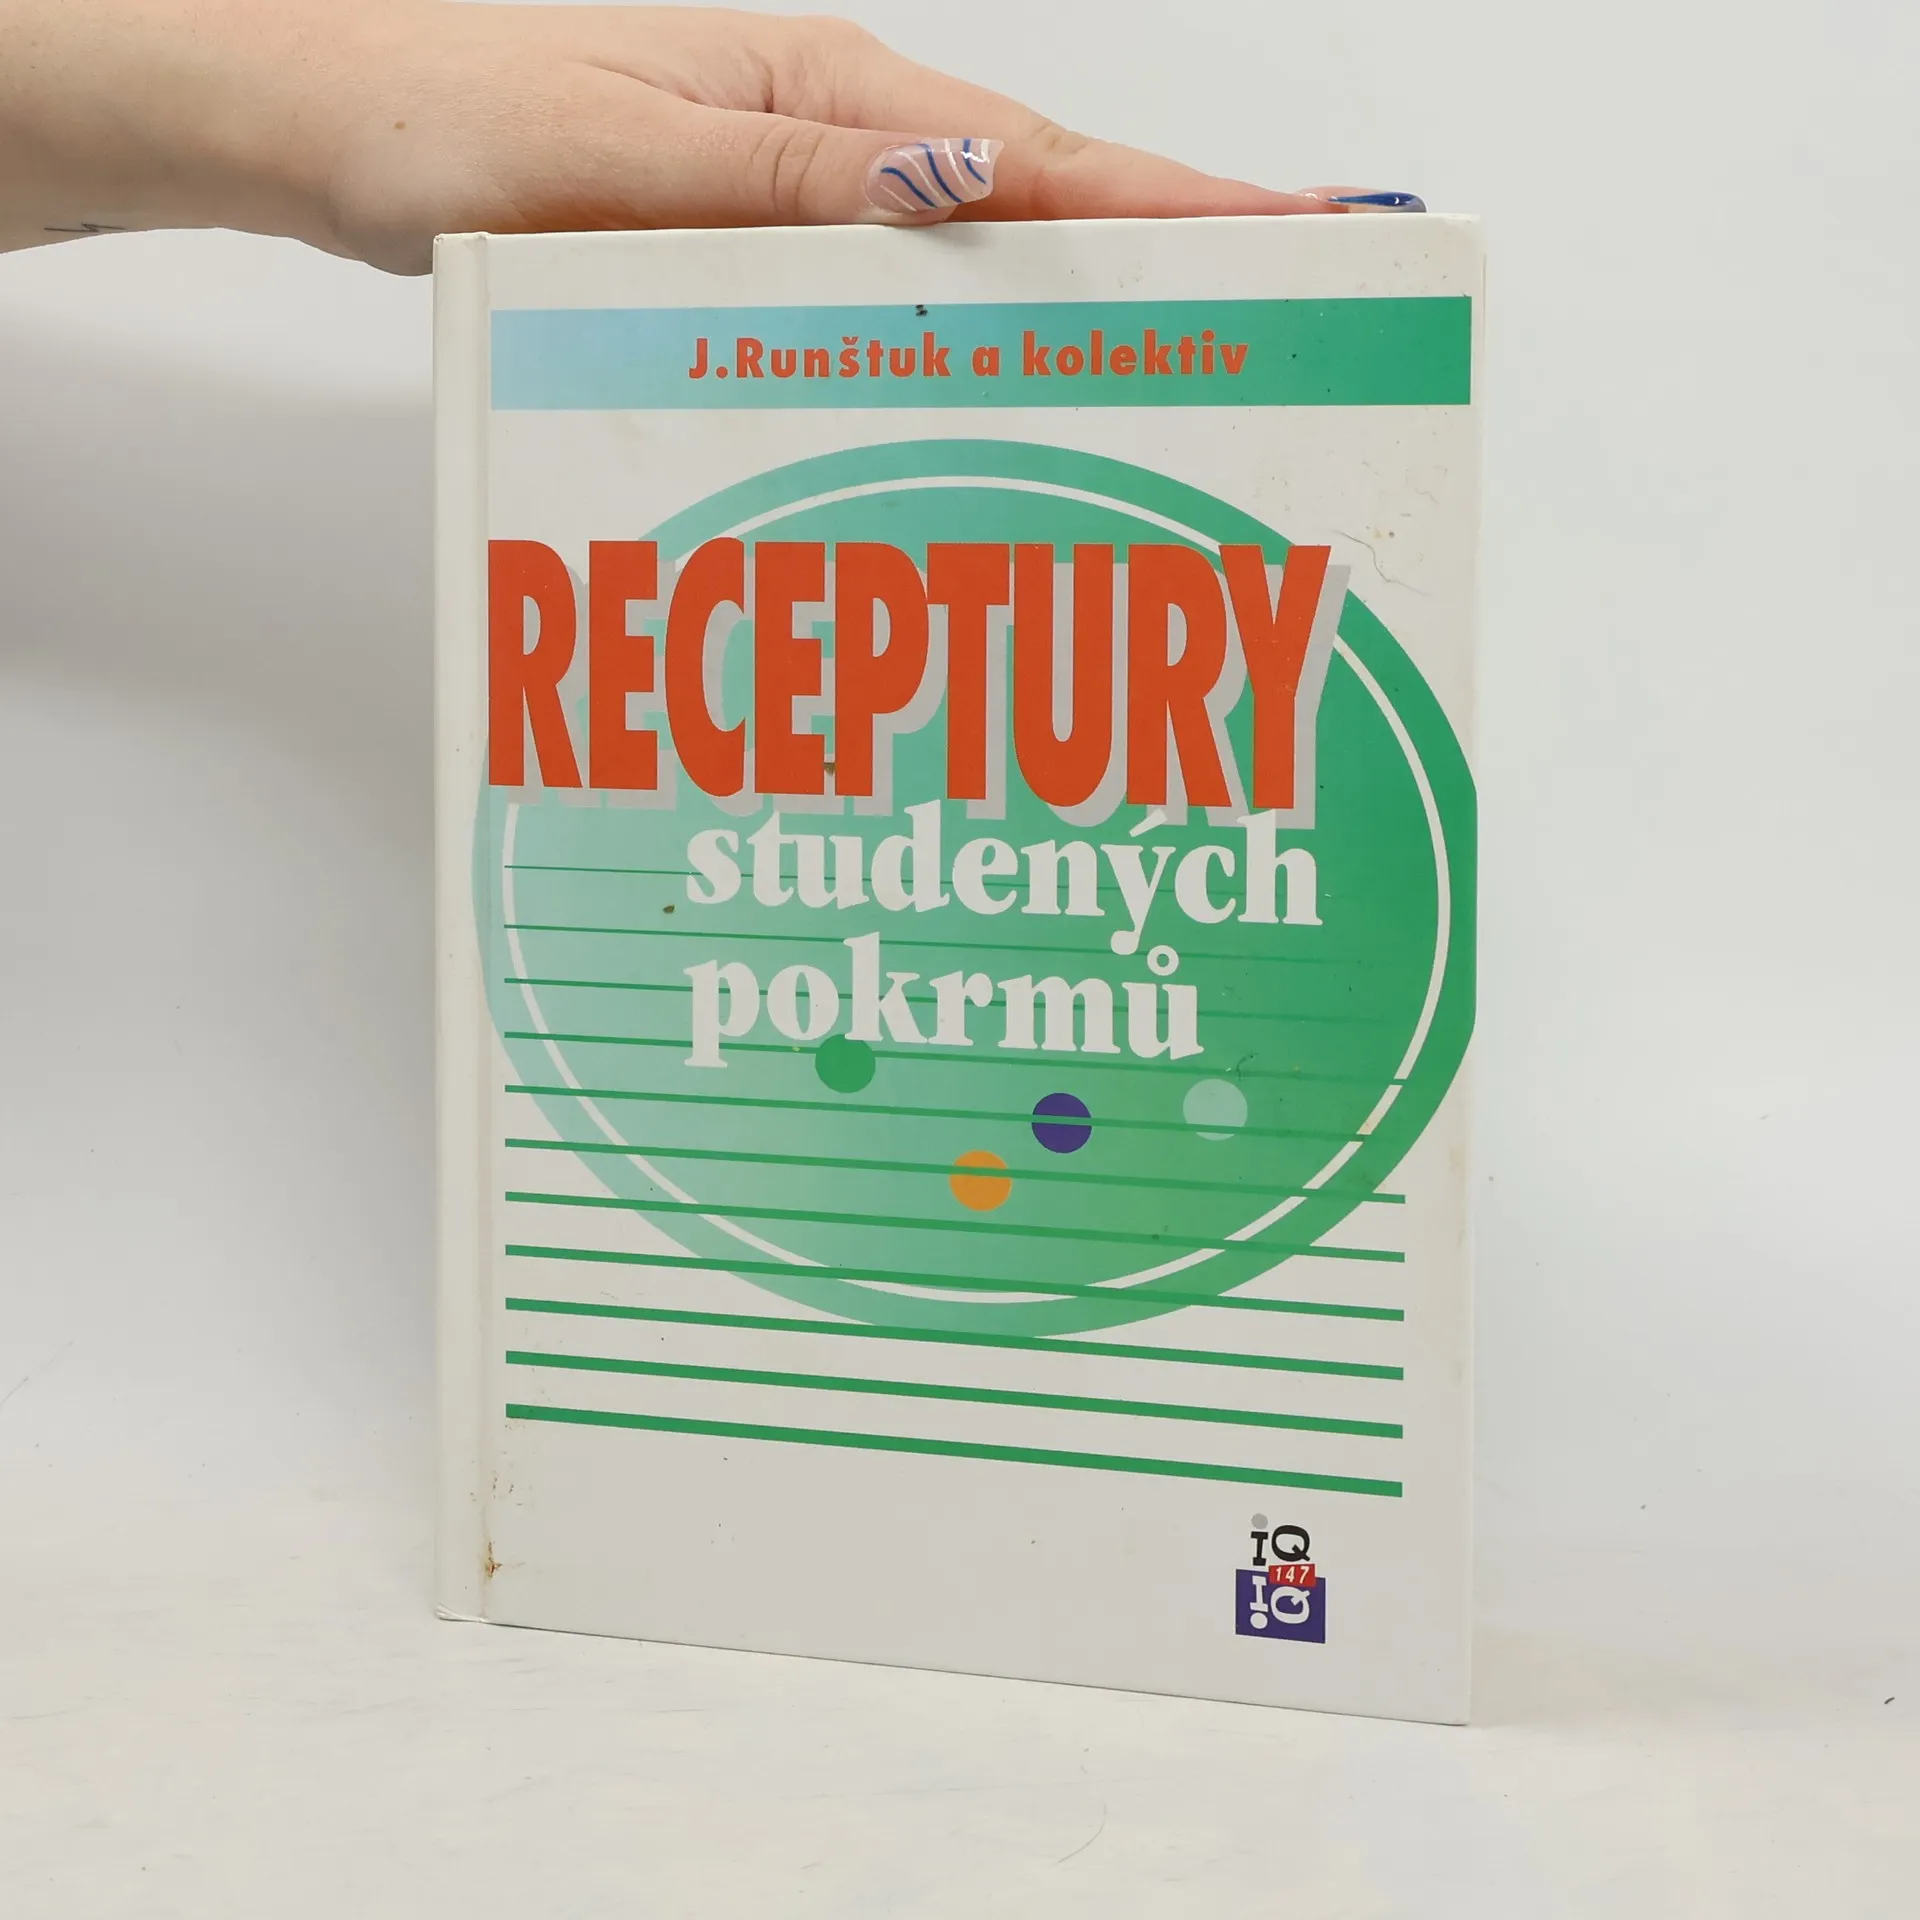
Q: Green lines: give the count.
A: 11